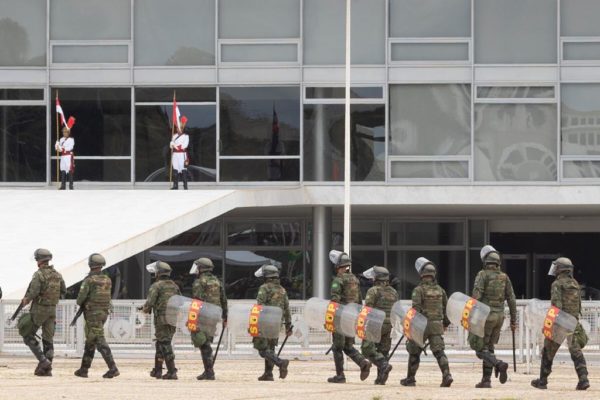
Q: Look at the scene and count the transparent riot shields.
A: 7